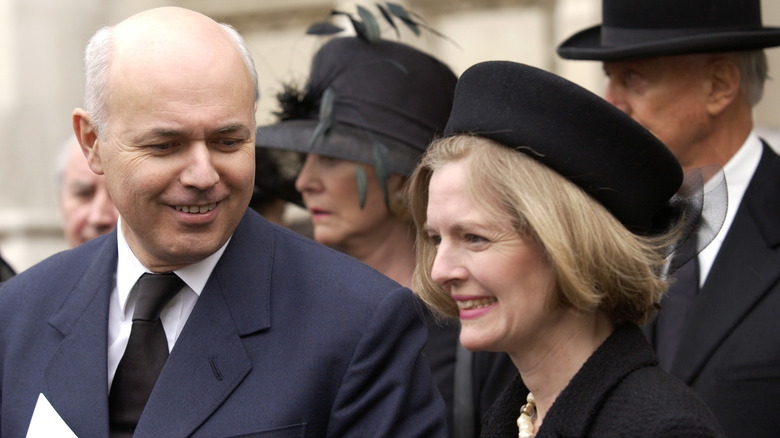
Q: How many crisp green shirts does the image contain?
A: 0